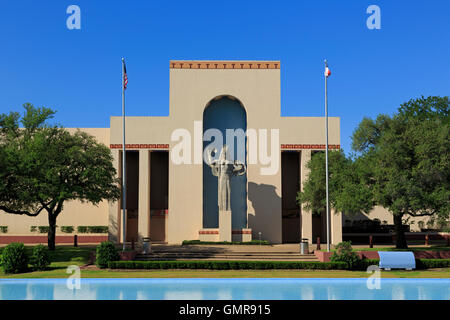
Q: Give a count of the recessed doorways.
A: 4